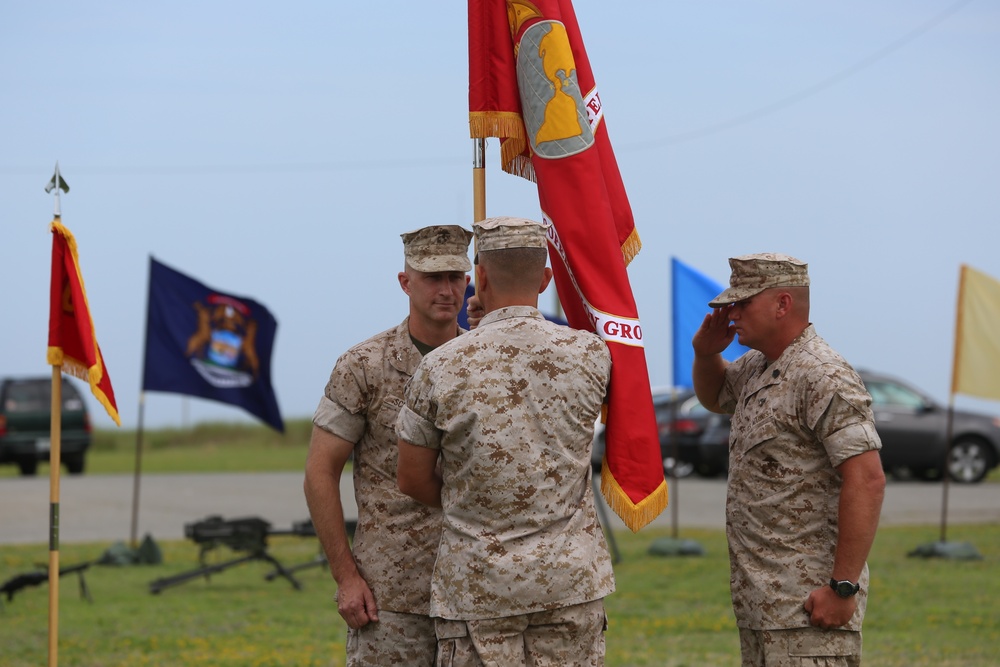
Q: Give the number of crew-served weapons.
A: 3